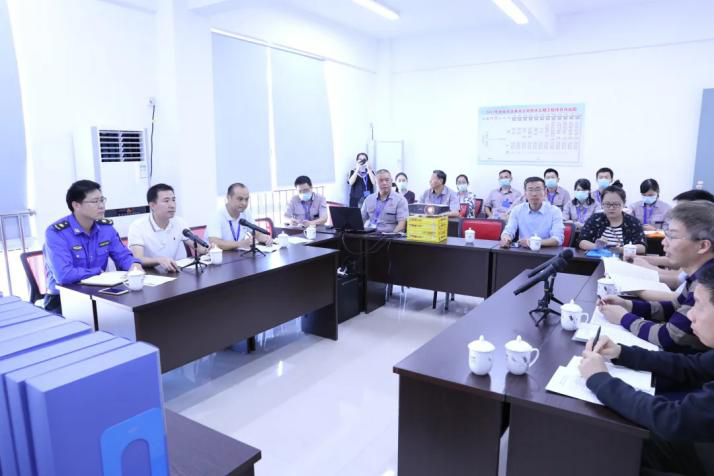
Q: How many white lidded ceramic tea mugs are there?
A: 11